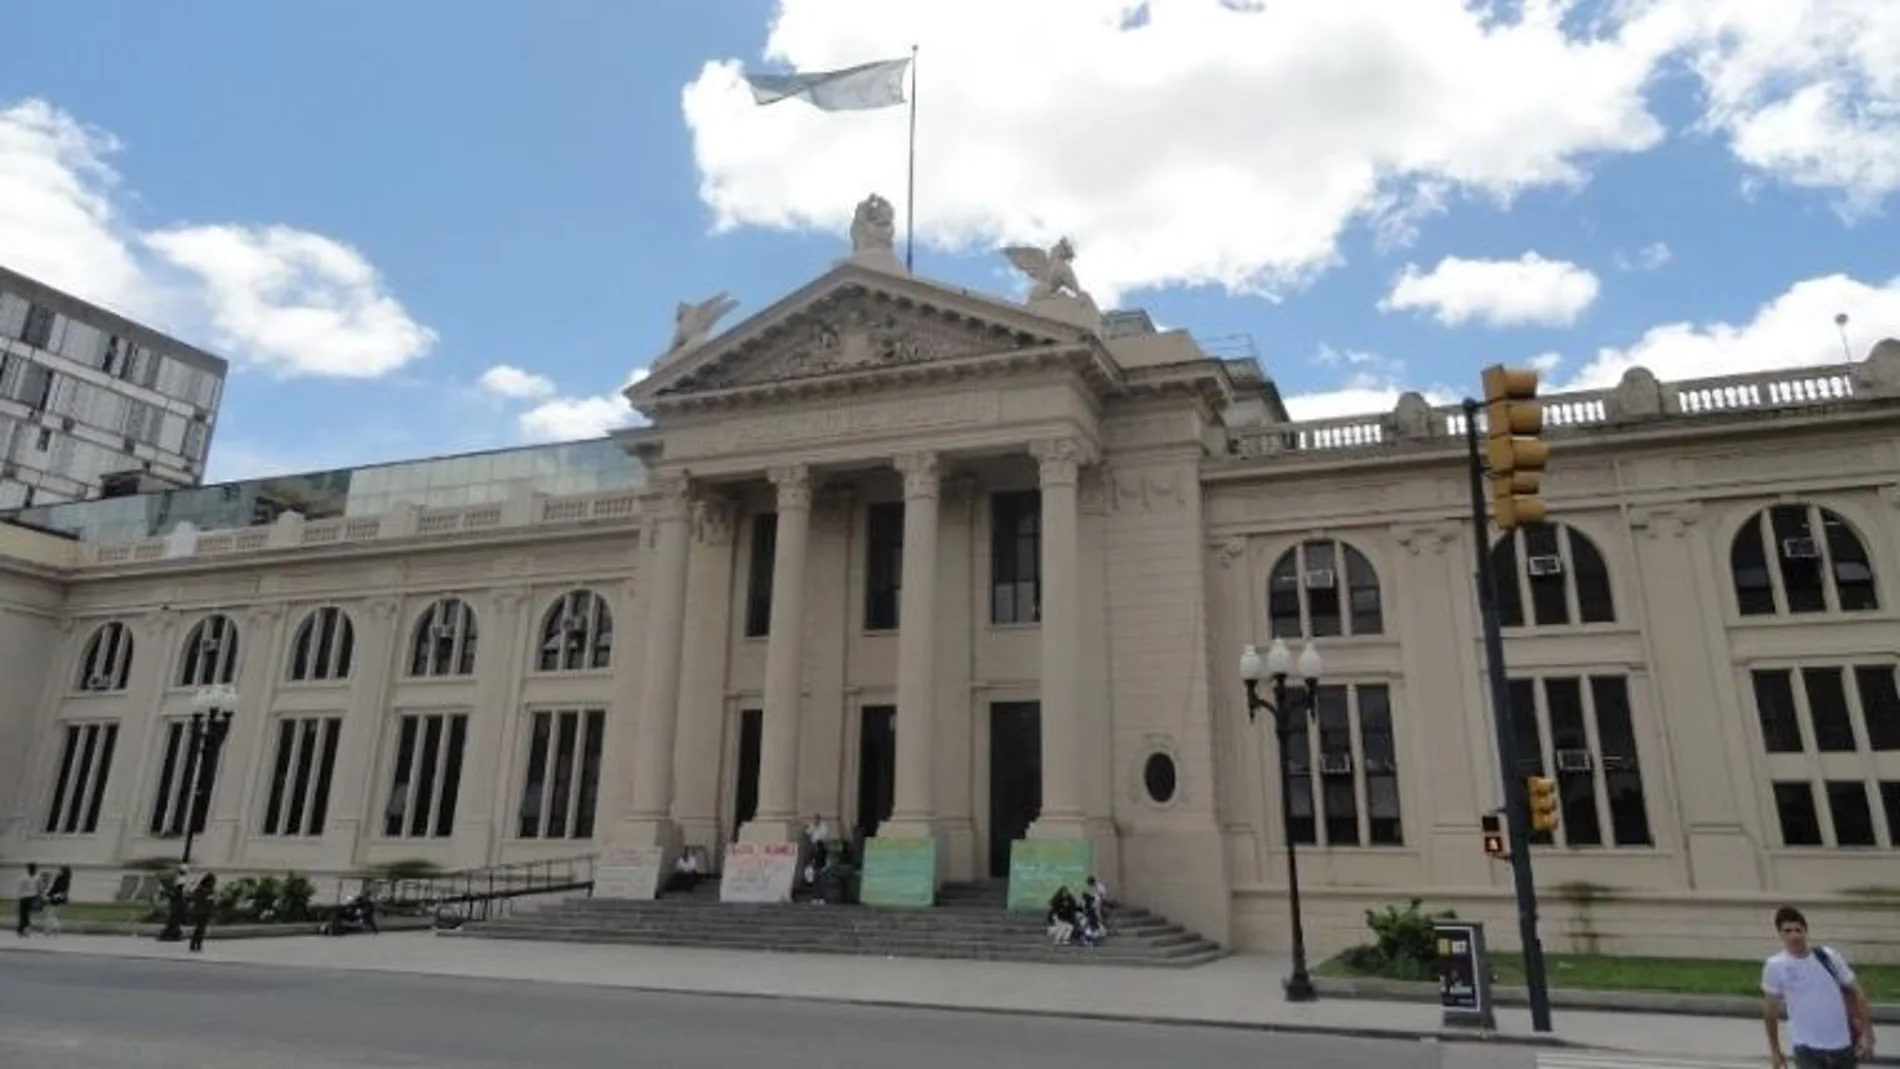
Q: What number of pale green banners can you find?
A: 2